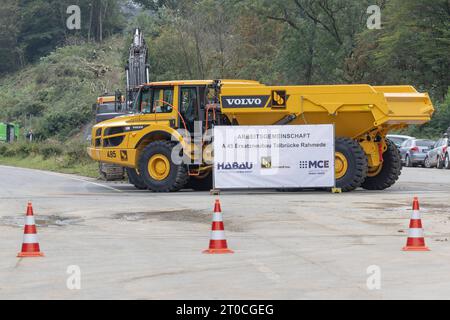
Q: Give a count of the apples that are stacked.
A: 0